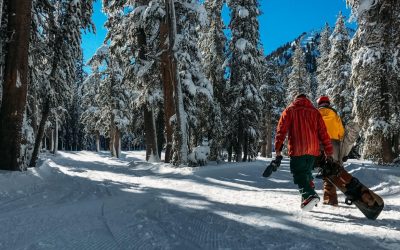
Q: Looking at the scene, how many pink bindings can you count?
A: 0